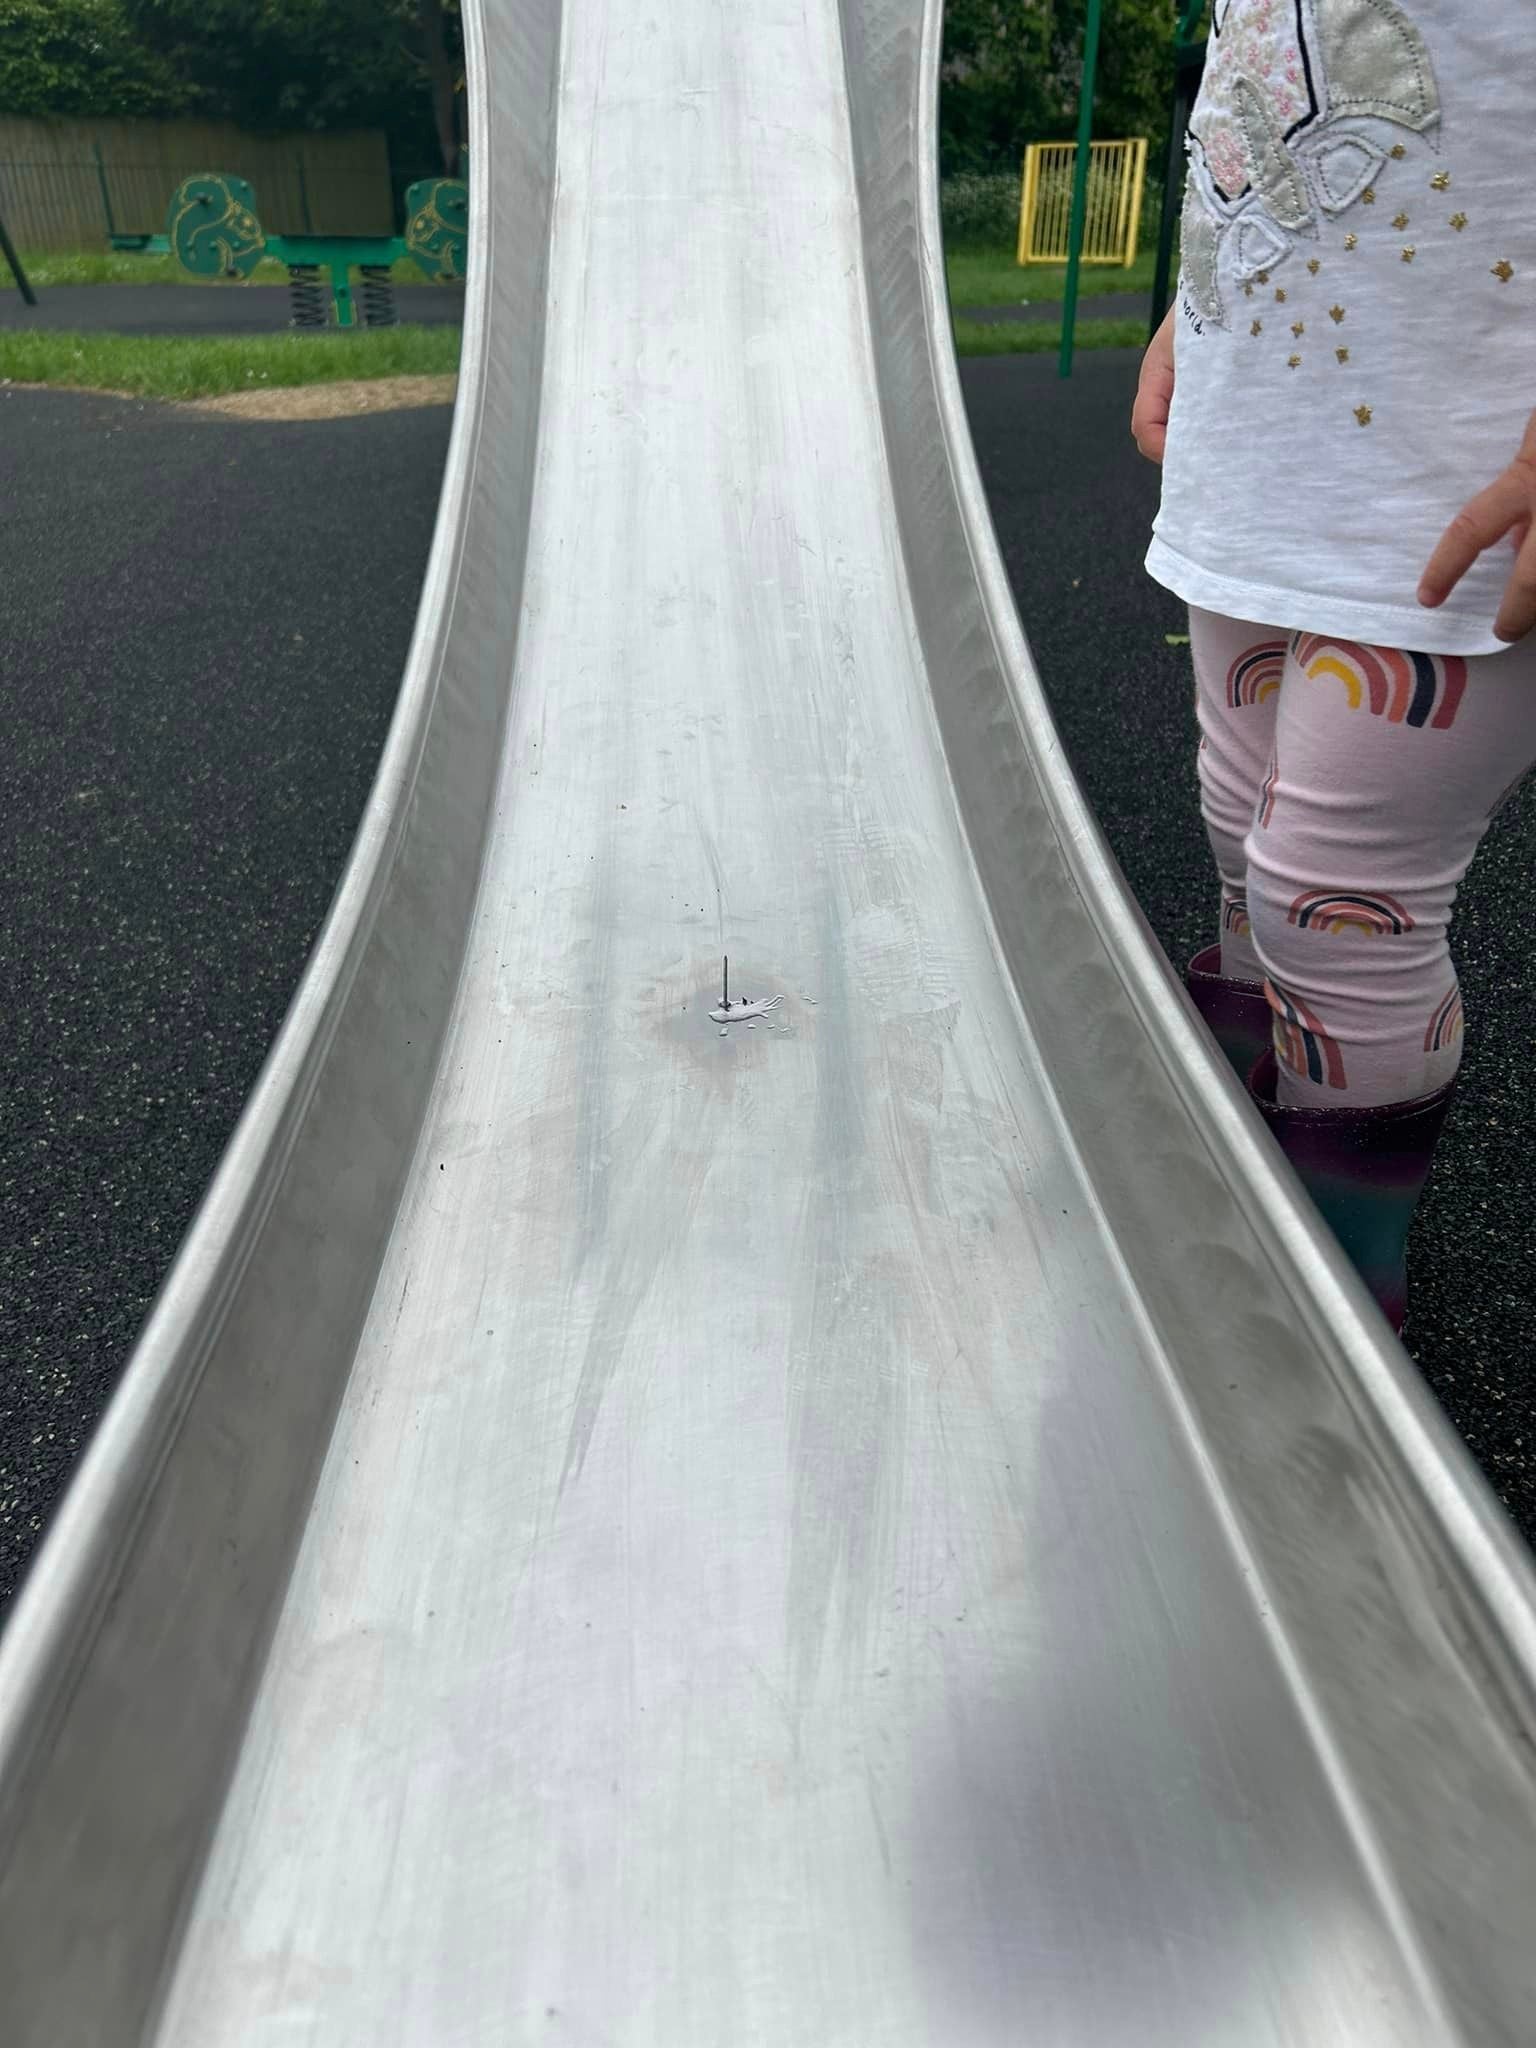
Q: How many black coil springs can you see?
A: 2